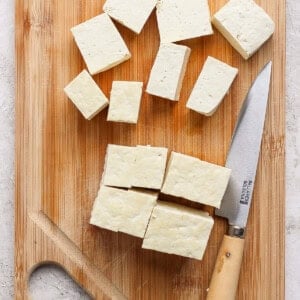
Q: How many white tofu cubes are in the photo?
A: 12